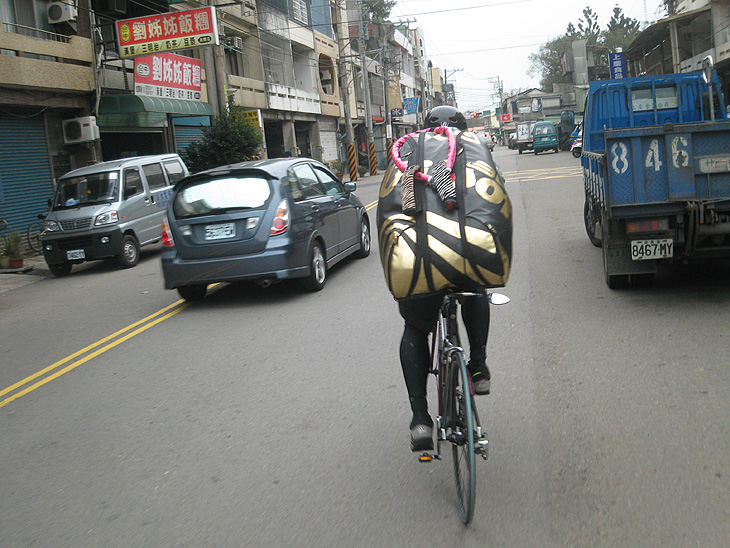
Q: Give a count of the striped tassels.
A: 2